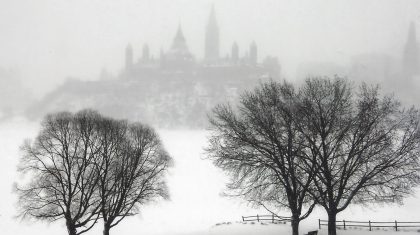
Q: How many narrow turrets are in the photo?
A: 4